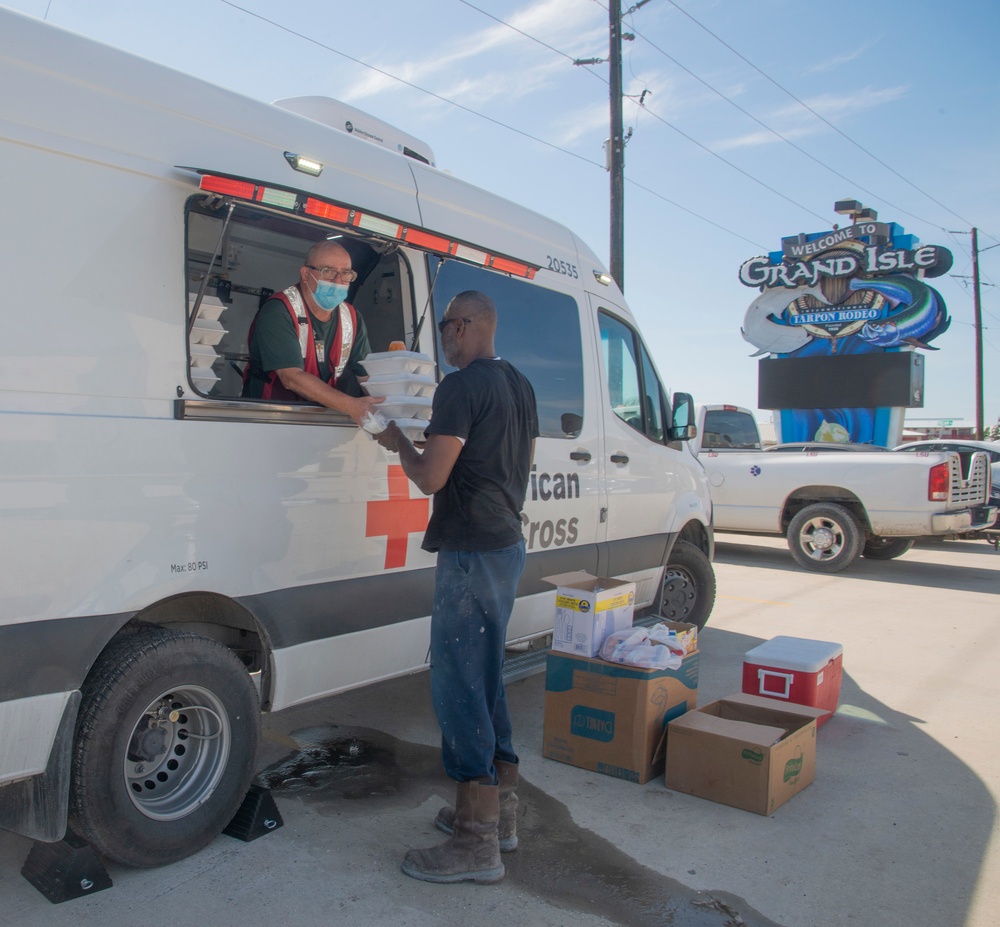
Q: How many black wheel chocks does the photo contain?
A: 2